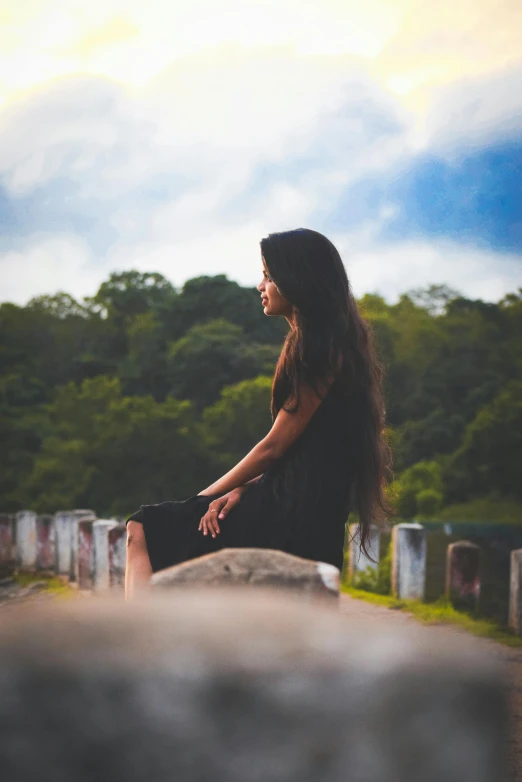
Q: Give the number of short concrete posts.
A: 12